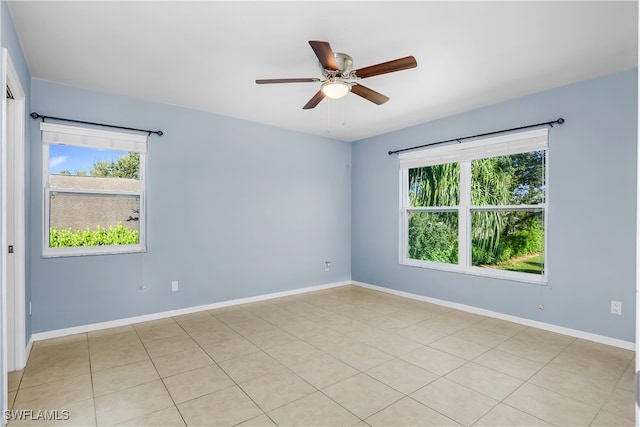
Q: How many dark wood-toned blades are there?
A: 5